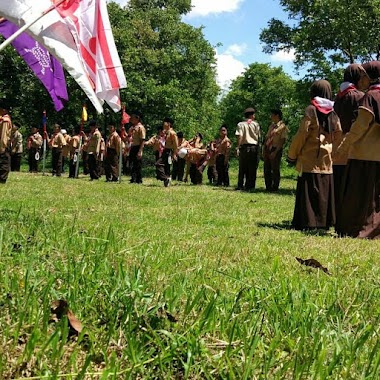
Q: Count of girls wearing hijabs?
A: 3